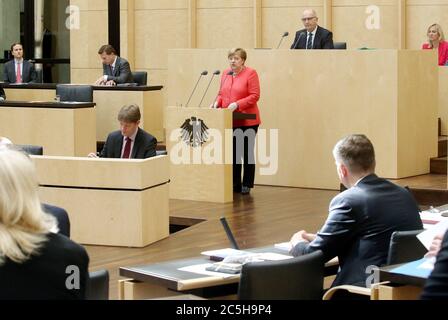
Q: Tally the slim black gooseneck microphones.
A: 5